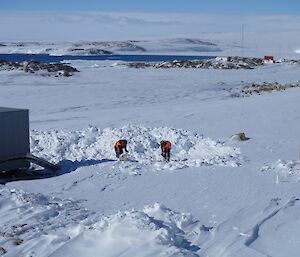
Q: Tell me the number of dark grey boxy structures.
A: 1